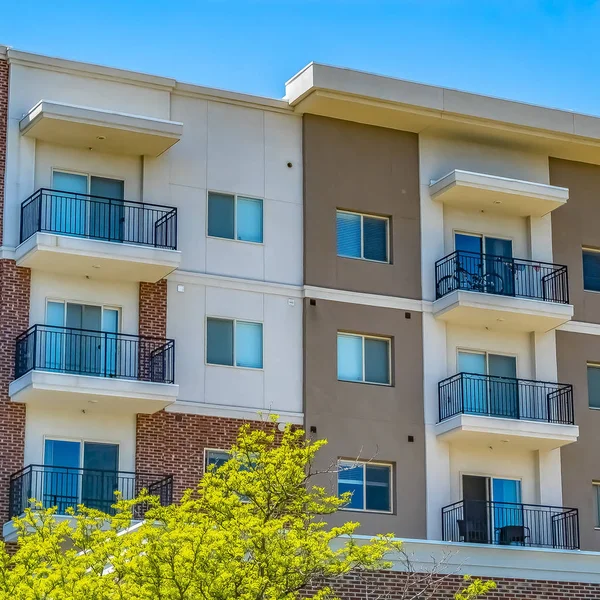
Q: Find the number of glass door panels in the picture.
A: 12